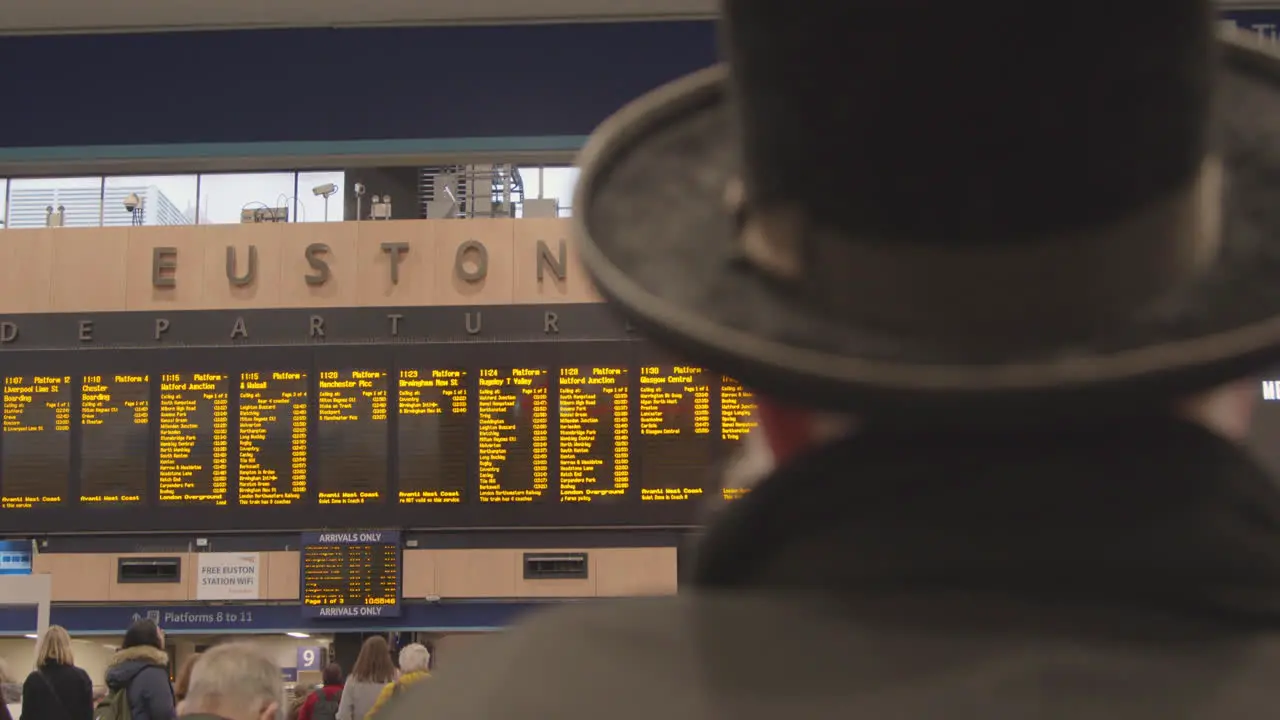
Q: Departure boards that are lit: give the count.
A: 10